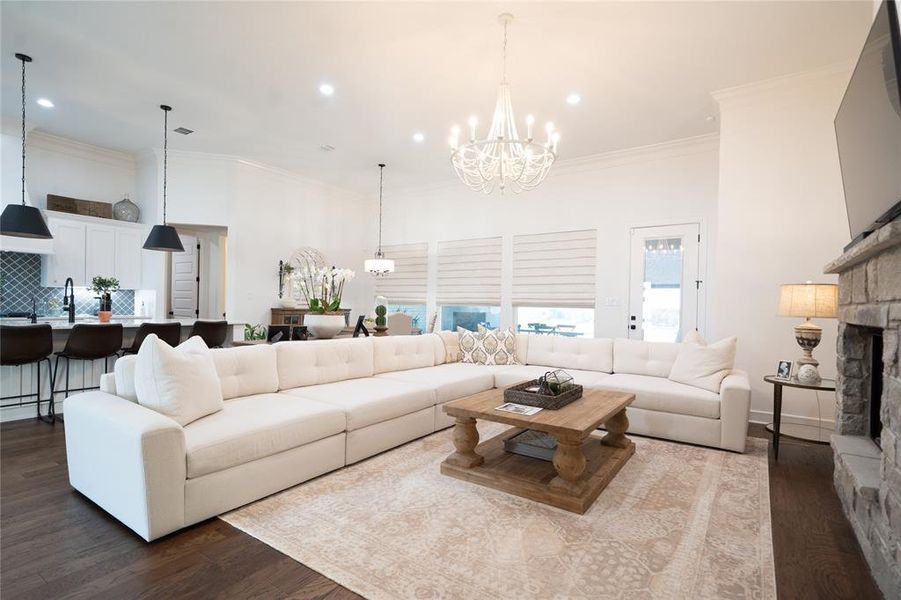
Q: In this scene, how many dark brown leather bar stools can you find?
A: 4